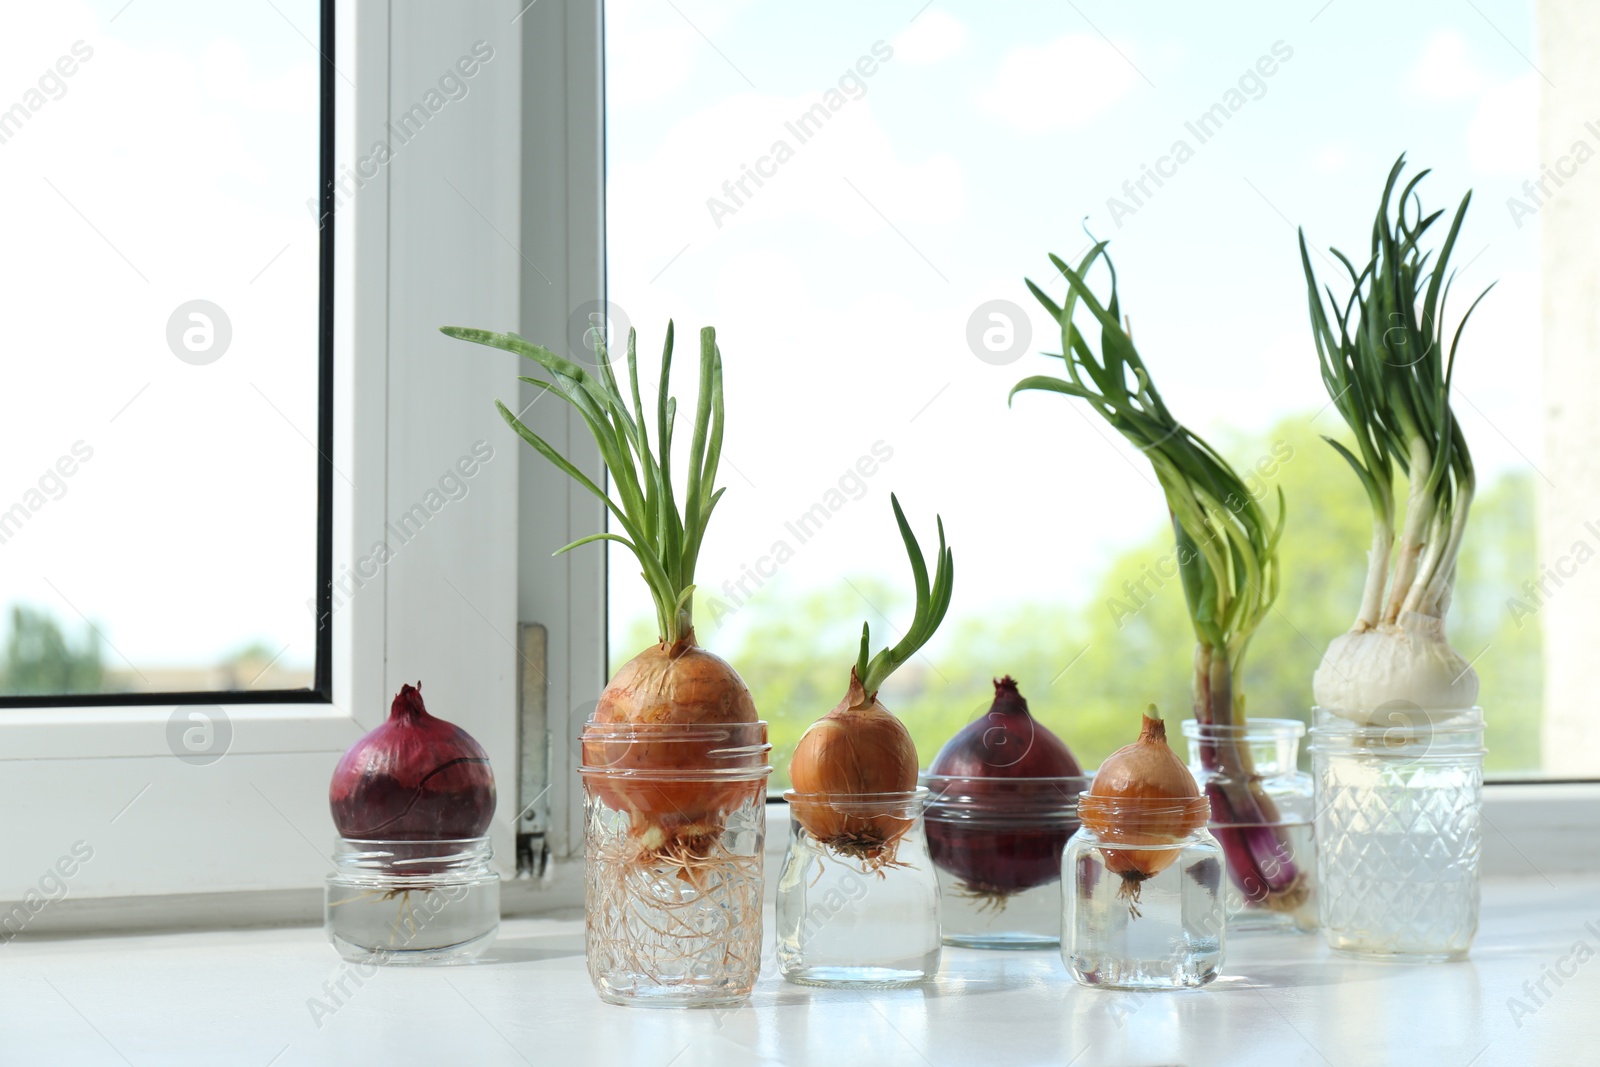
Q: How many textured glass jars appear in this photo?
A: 2